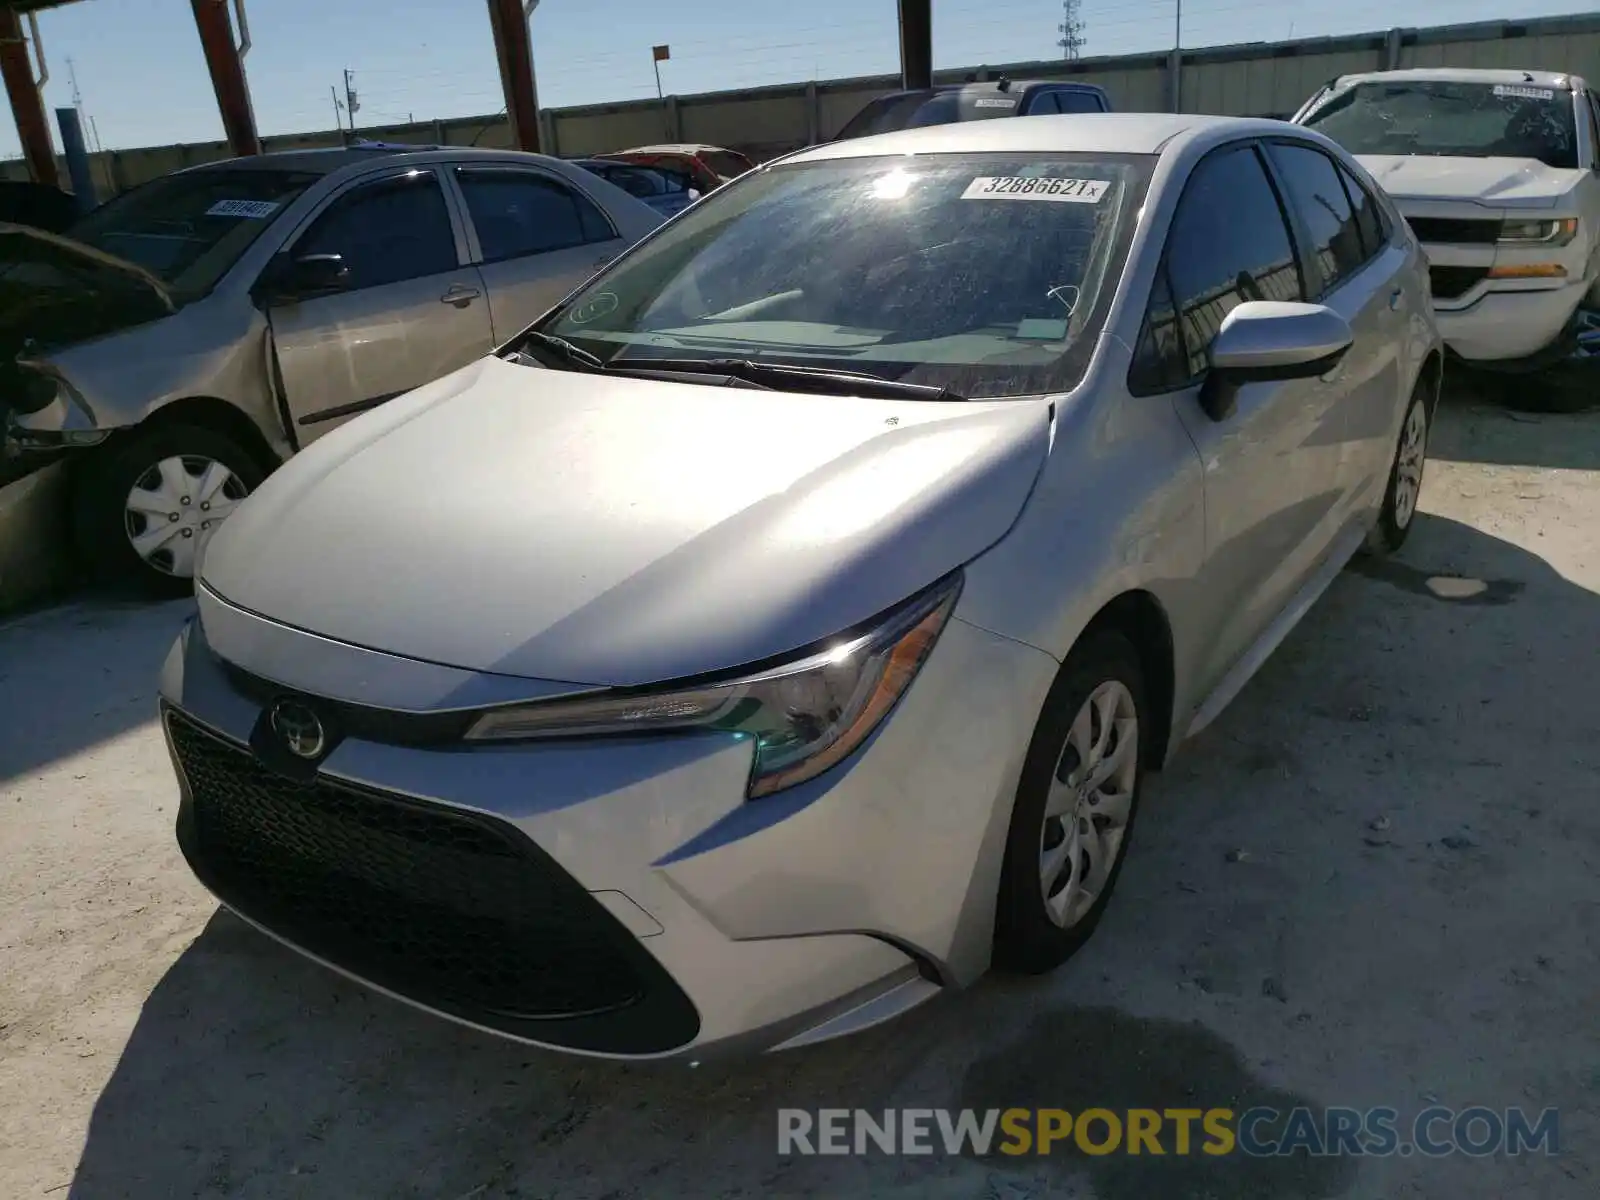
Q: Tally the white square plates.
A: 4